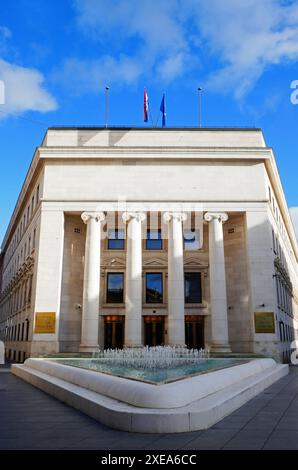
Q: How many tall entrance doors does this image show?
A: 3